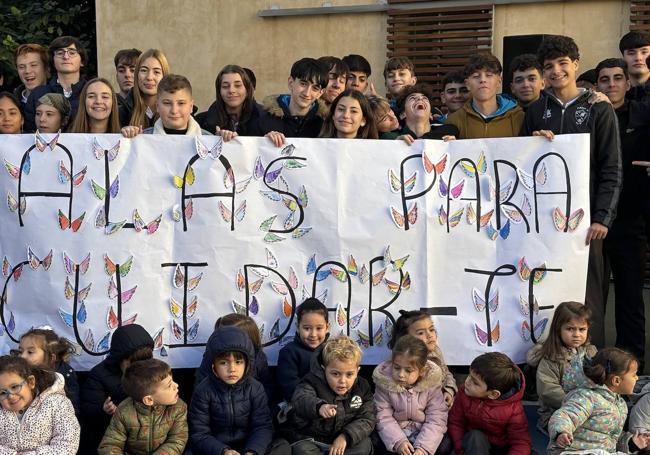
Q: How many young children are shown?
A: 13